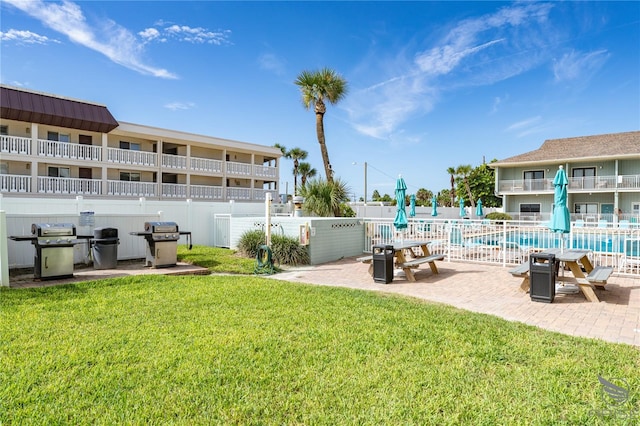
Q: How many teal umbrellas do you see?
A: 6